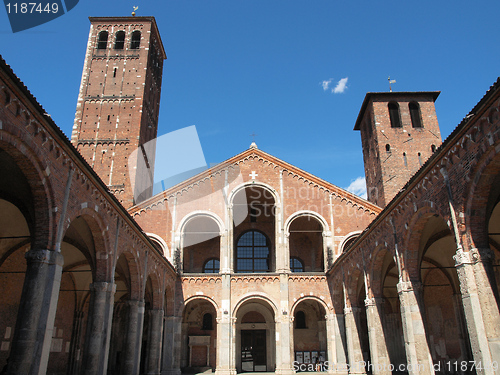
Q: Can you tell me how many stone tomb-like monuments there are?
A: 1